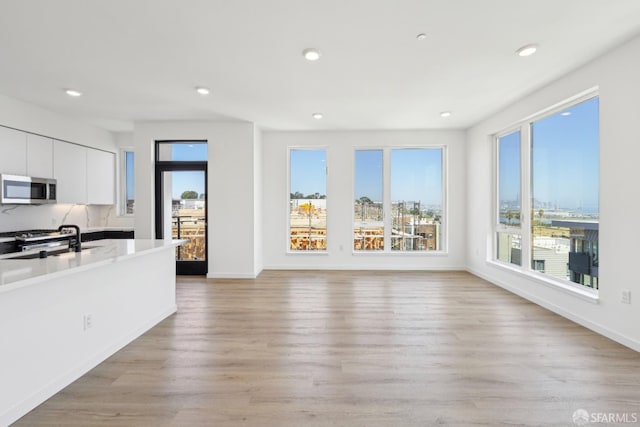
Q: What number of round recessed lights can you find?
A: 6